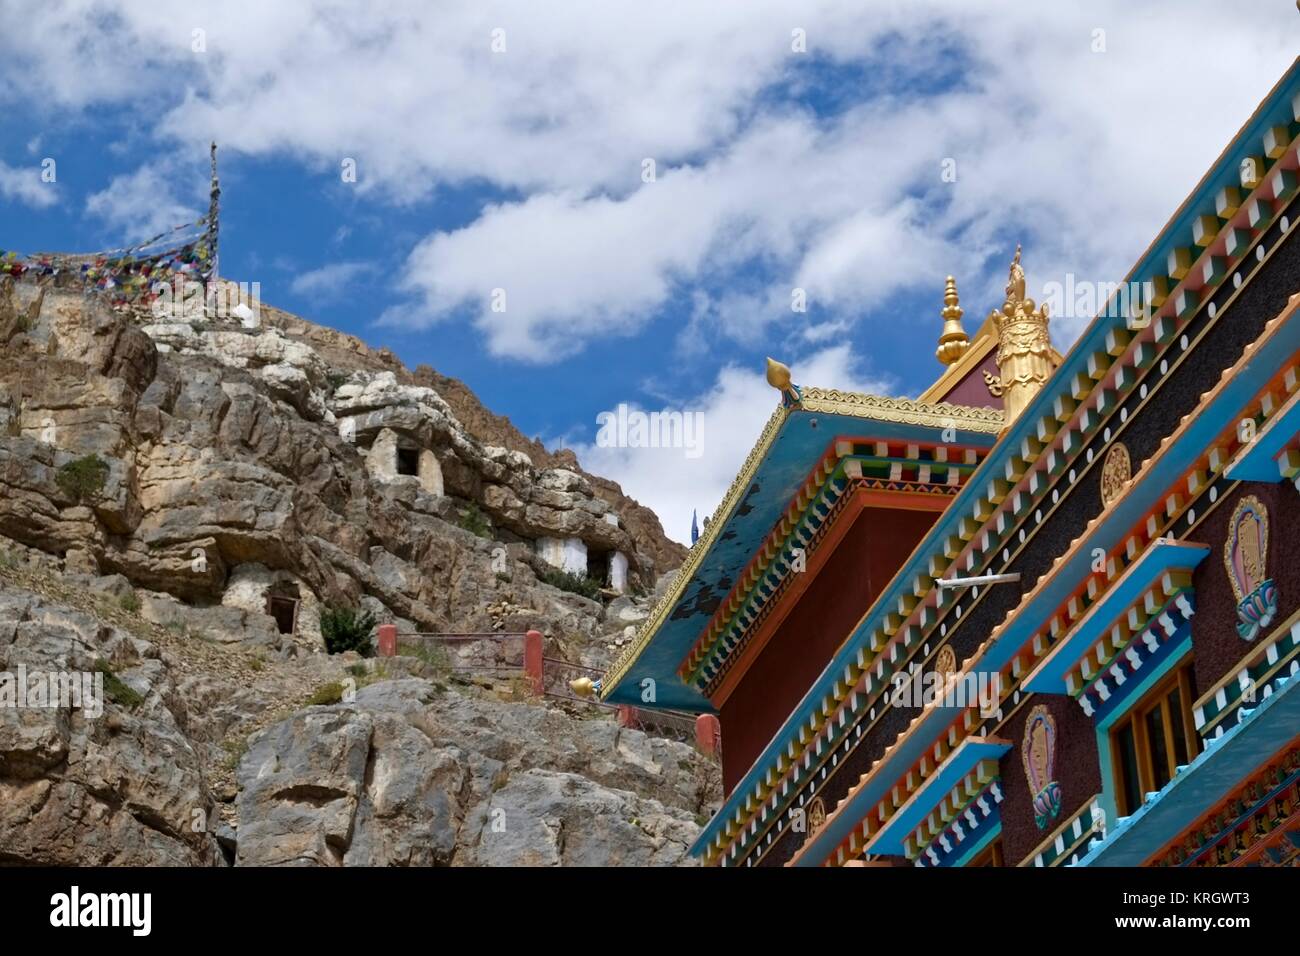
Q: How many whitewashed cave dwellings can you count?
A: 3